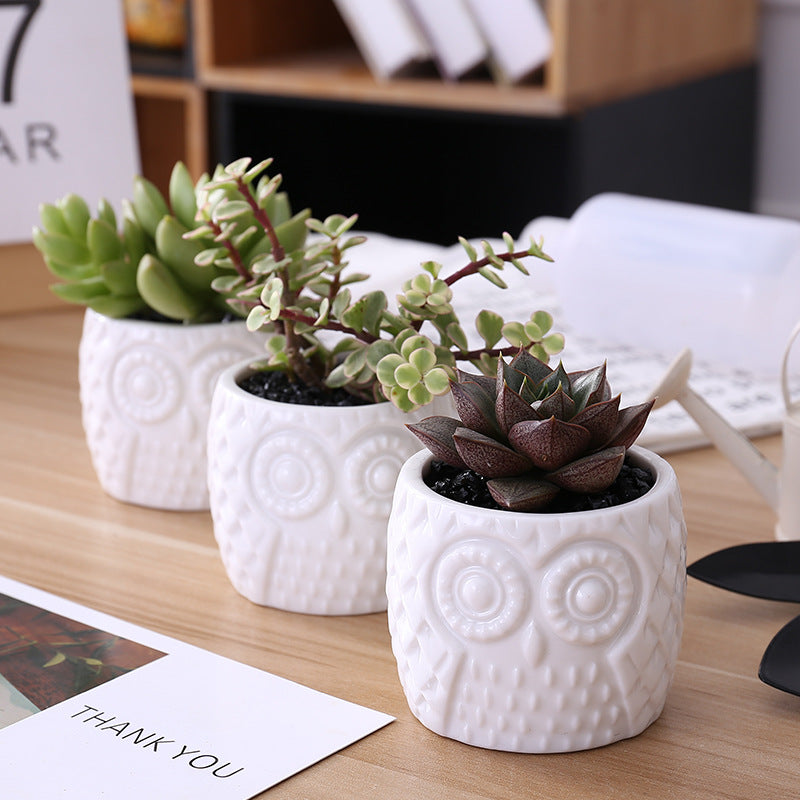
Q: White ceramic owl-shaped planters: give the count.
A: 3